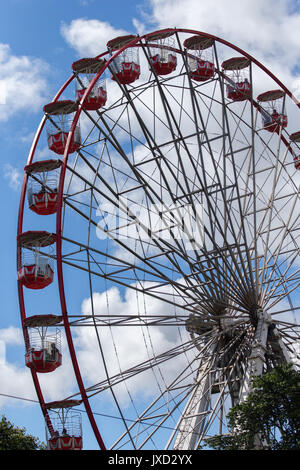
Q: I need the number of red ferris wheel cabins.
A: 12